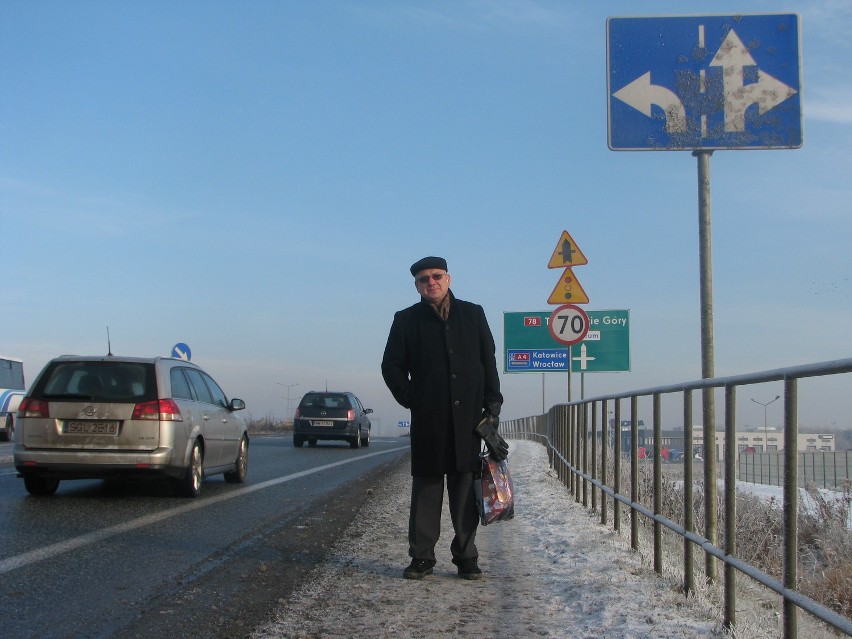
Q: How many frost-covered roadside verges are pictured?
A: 1